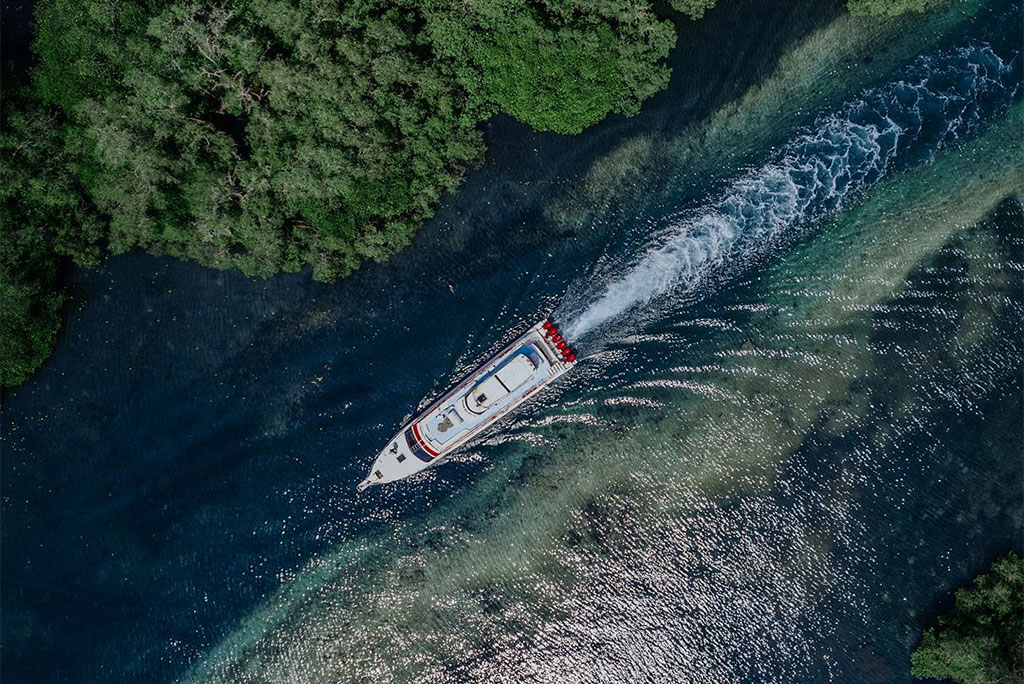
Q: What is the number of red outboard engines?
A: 6